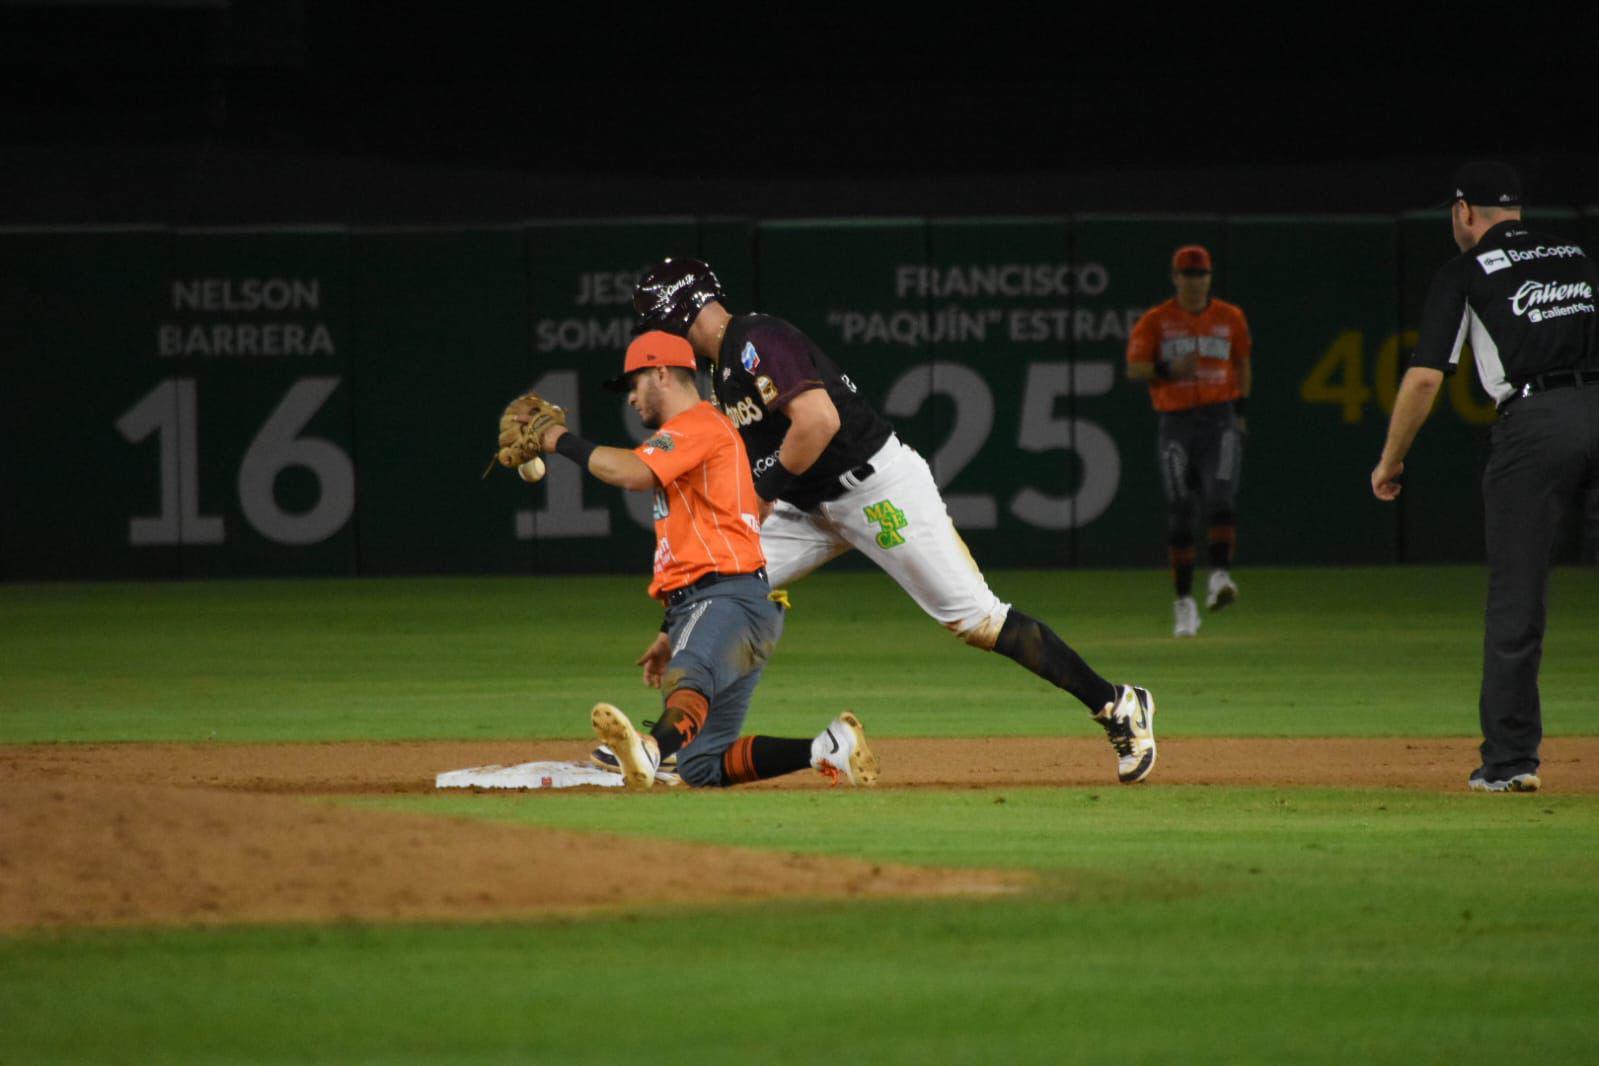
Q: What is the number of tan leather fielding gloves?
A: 1